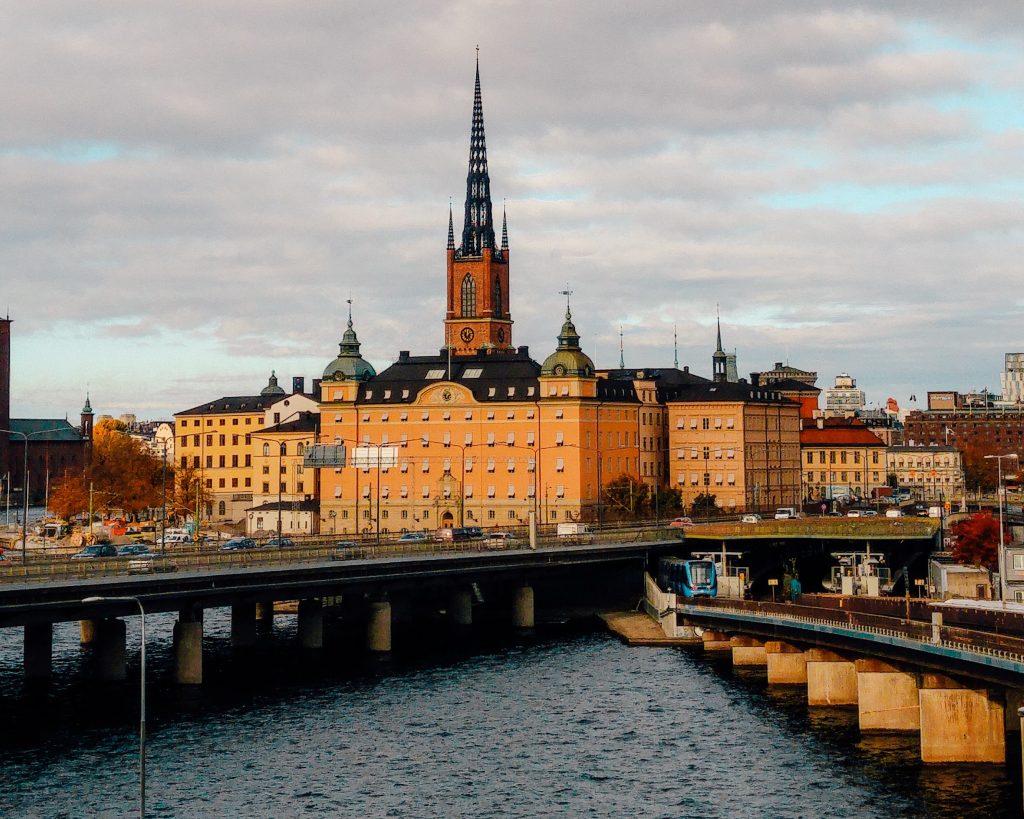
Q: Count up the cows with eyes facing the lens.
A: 0